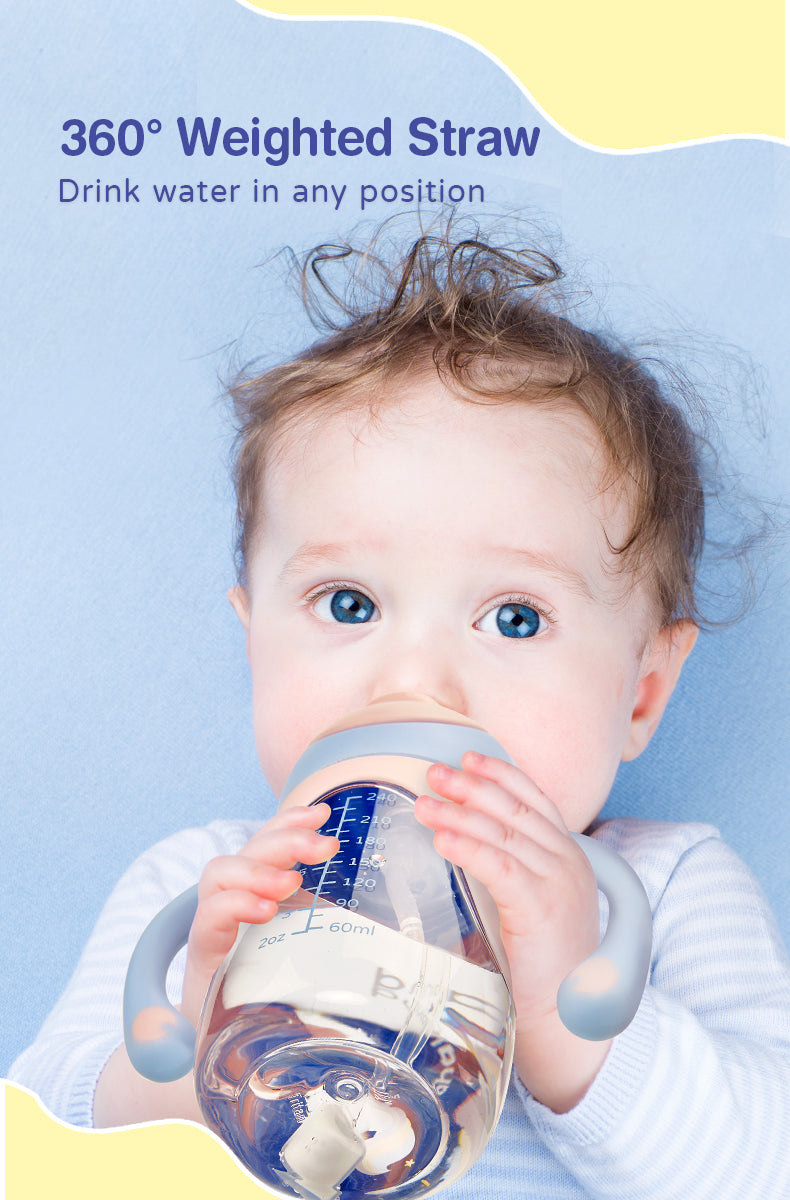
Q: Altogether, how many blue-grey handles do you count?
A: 2